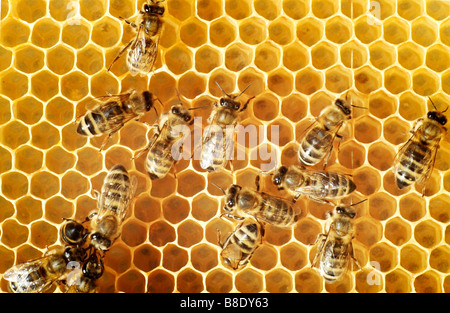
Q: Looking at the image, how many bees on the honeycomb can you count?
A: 14